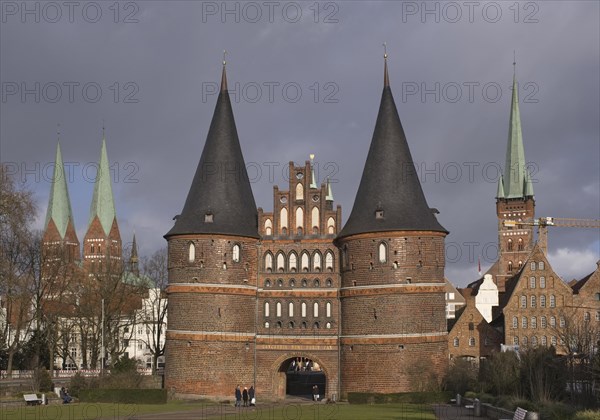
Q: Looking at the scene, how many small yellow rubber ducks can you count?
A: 0